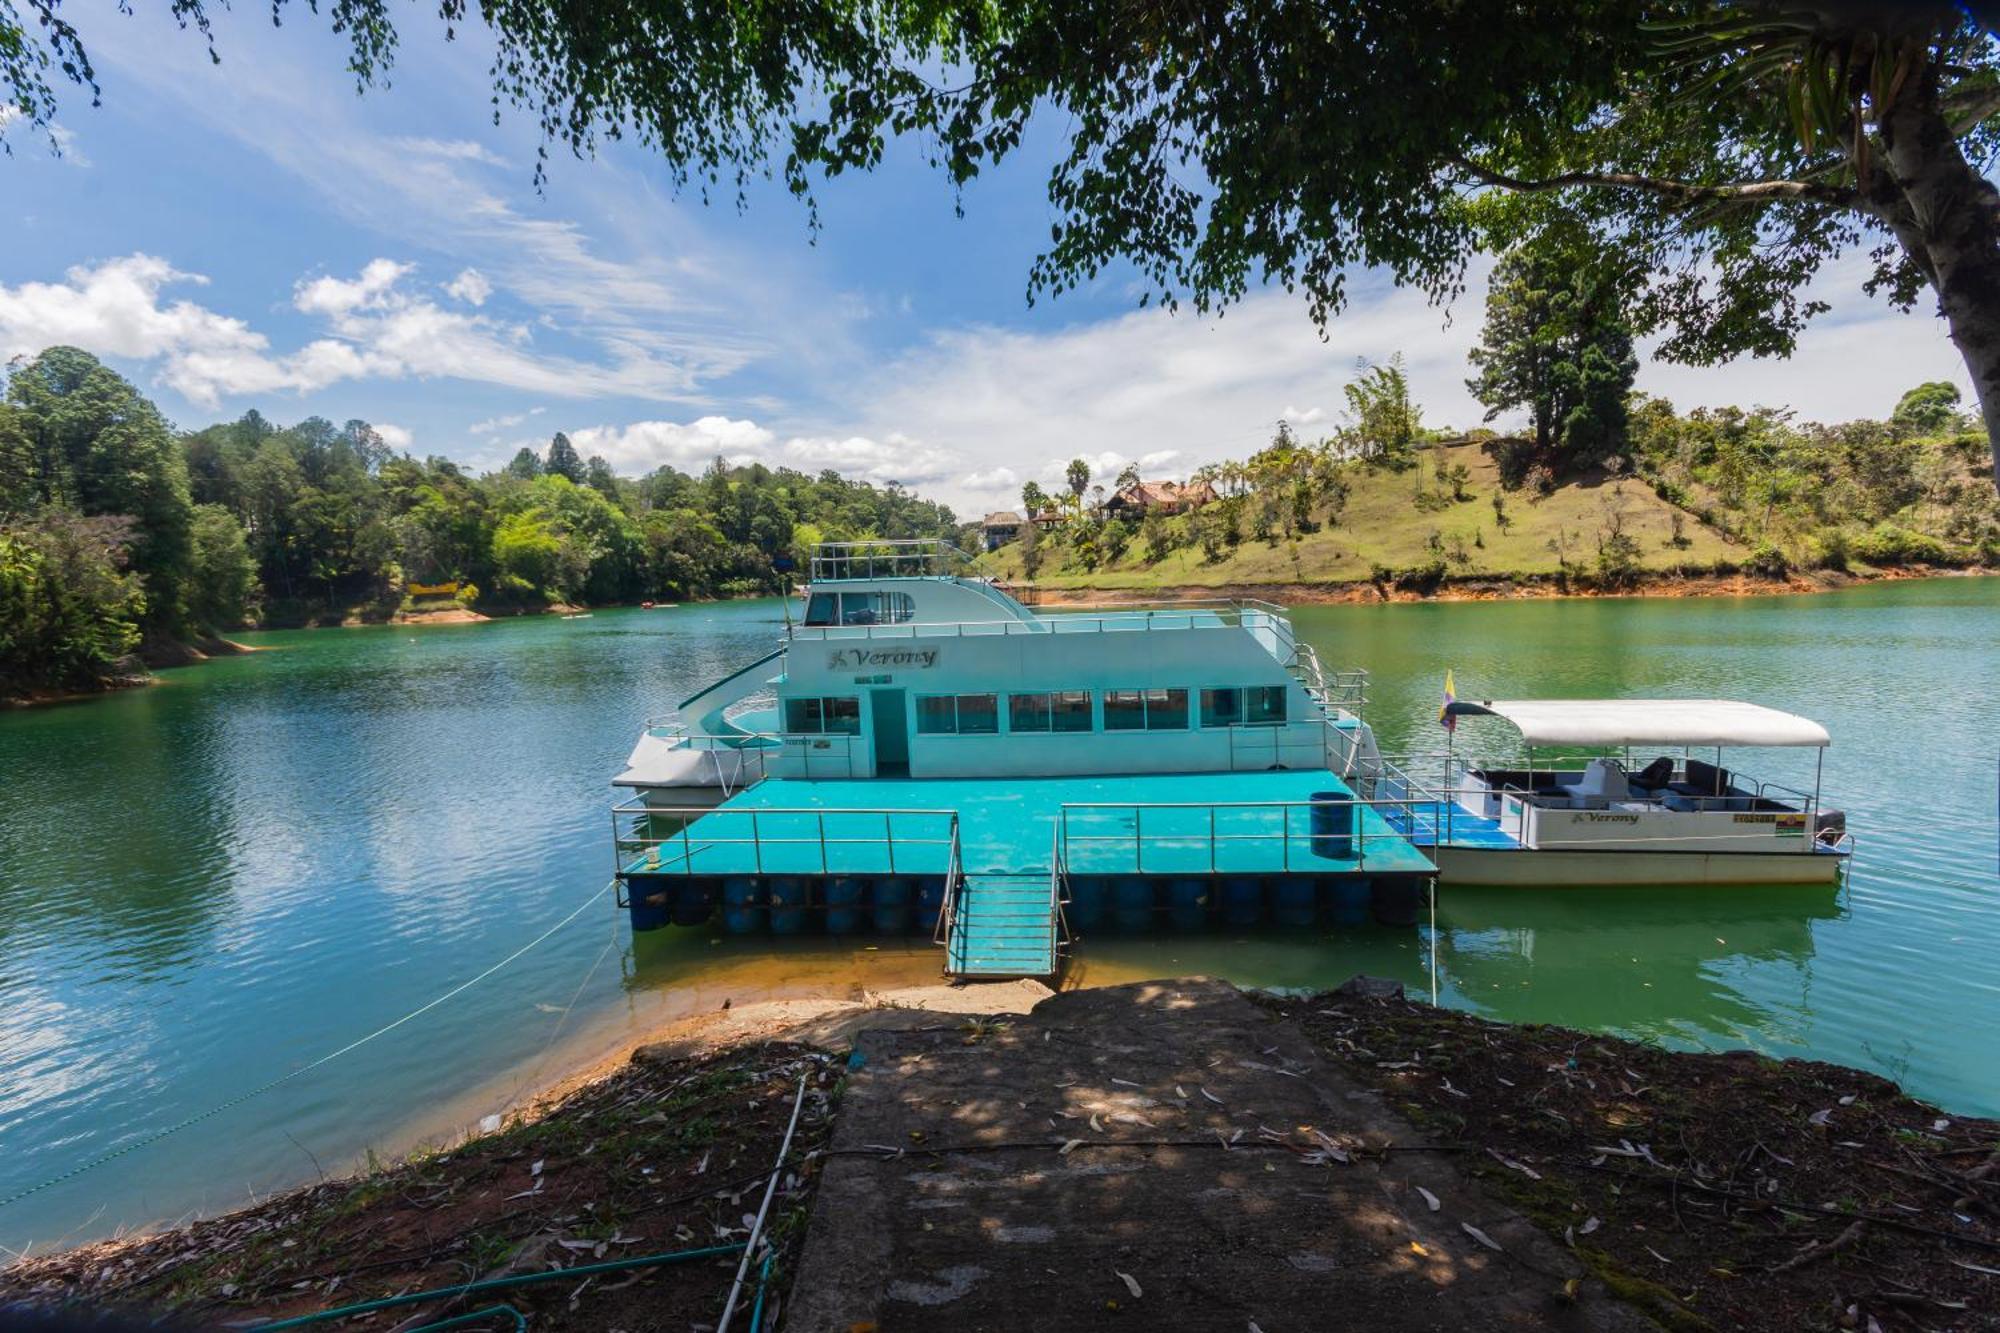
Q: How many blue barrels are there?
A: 15